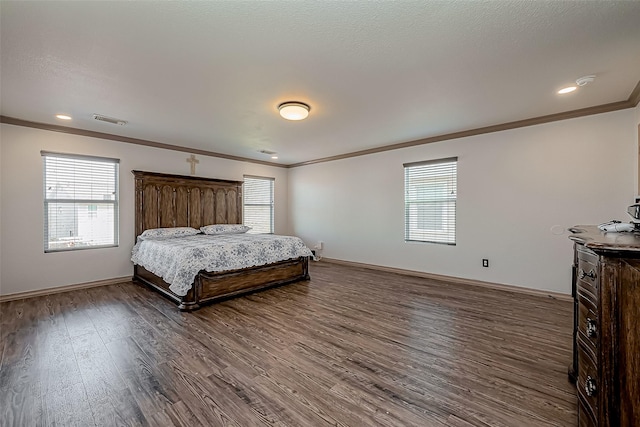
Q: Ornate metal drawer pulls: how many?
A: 3